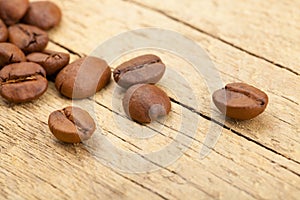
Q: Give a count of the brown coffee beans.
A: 12